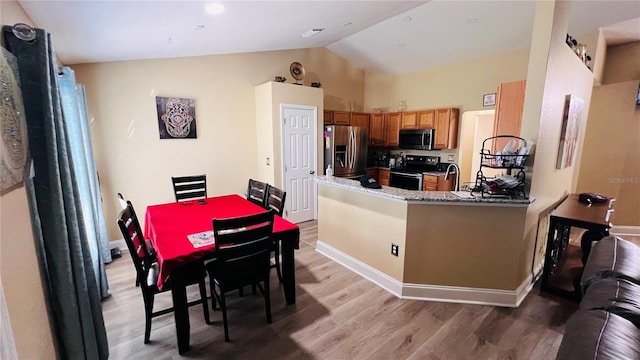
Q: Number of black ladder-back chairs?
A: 6